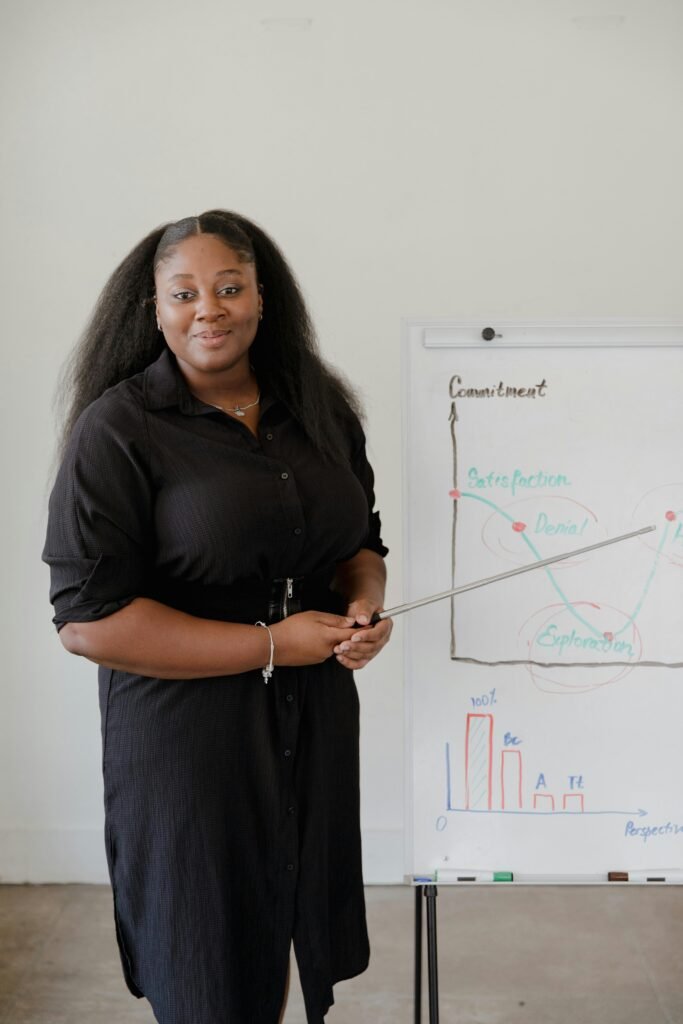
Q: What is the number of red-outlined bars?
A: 4